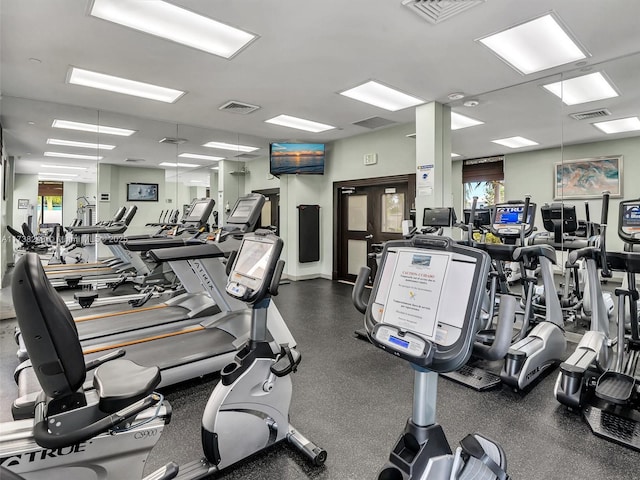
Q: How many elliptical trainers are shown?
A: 2